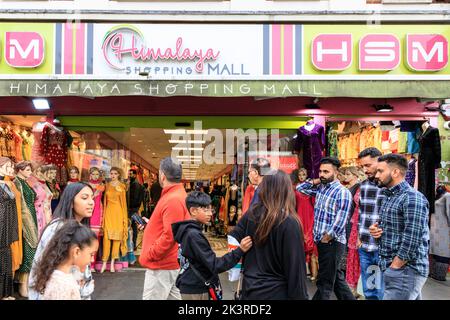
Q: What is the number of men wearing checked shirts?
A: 3